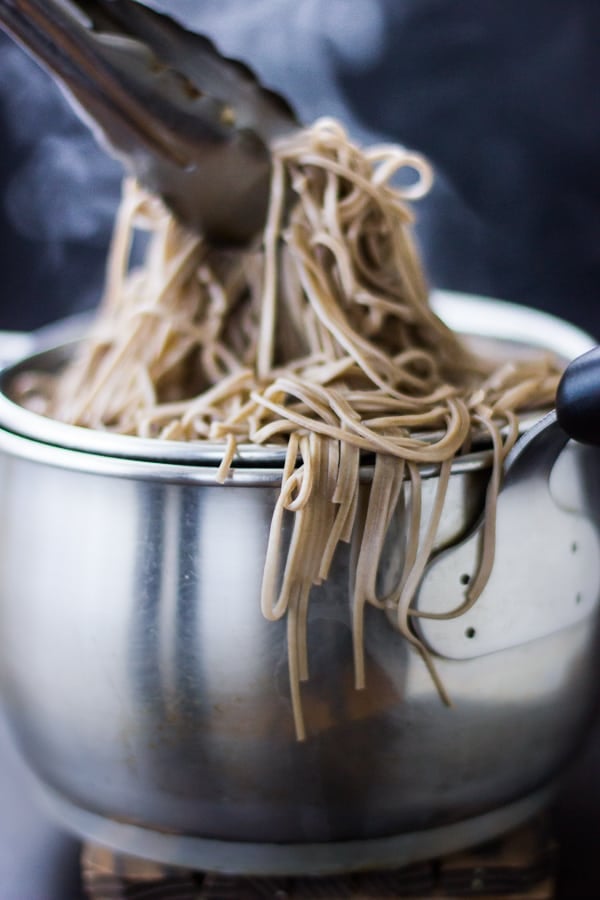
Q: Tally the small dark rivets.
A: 4